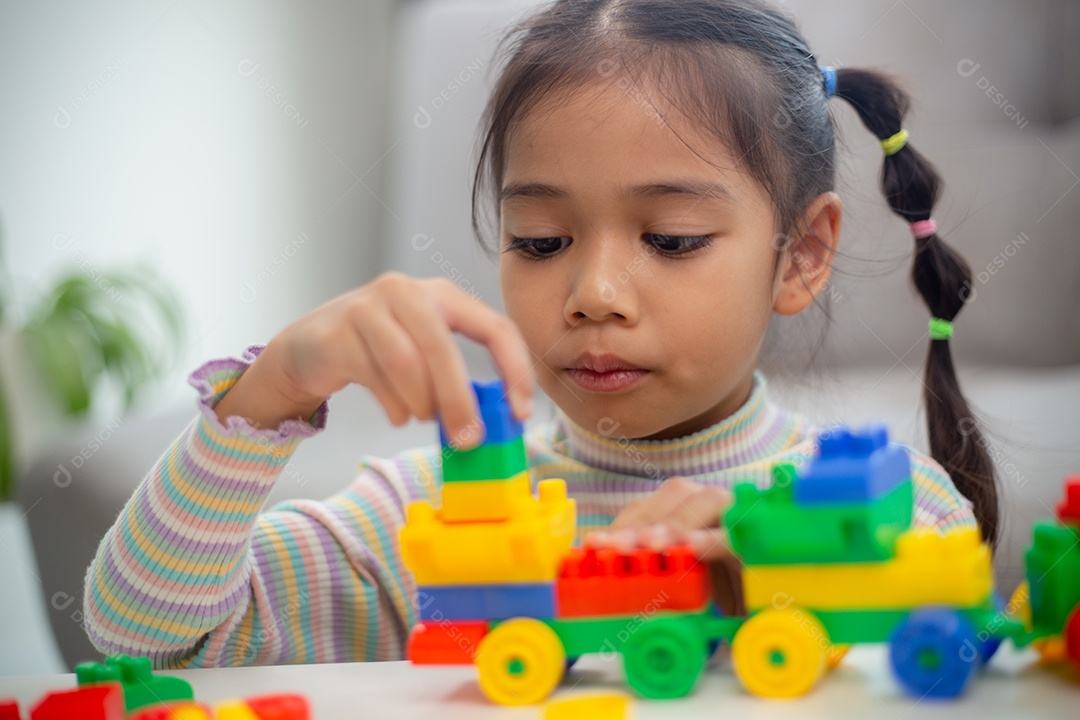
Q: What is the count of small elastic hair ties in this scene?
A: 4